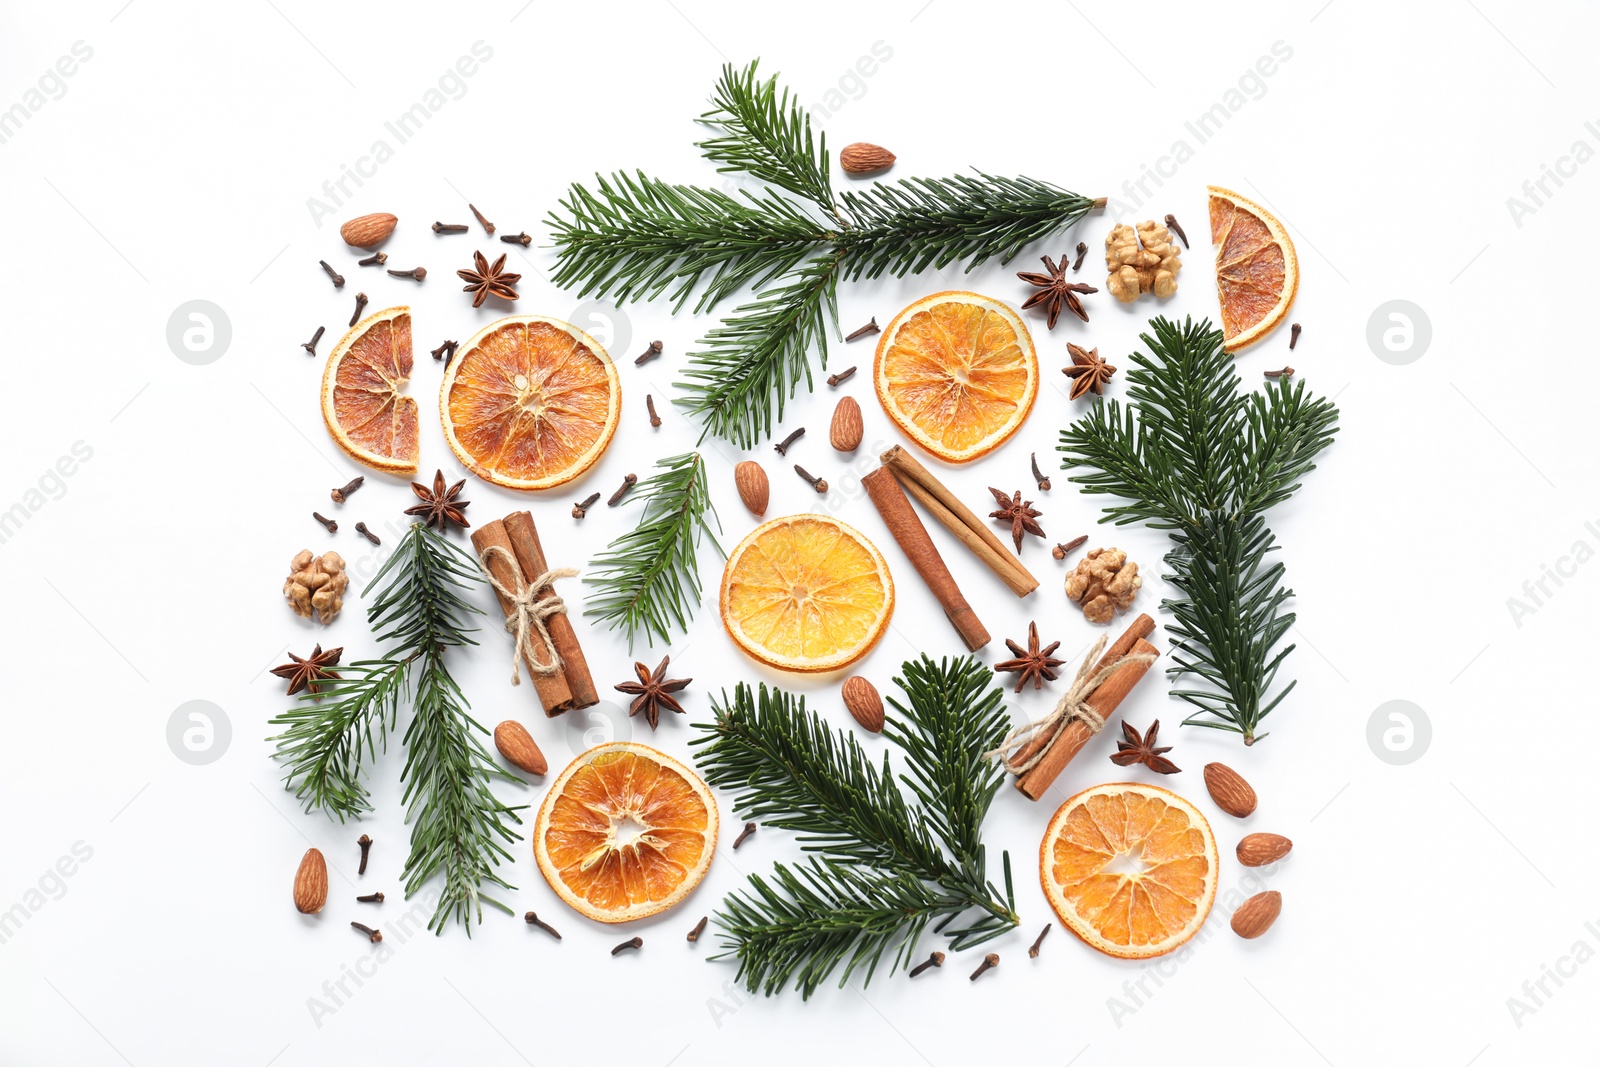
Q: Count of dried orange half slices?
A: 2